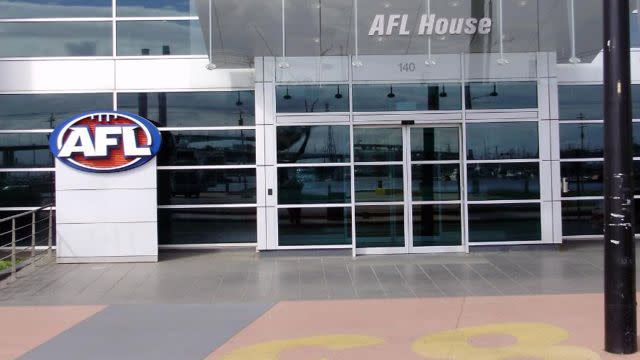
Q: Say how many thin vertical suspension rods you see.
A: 6